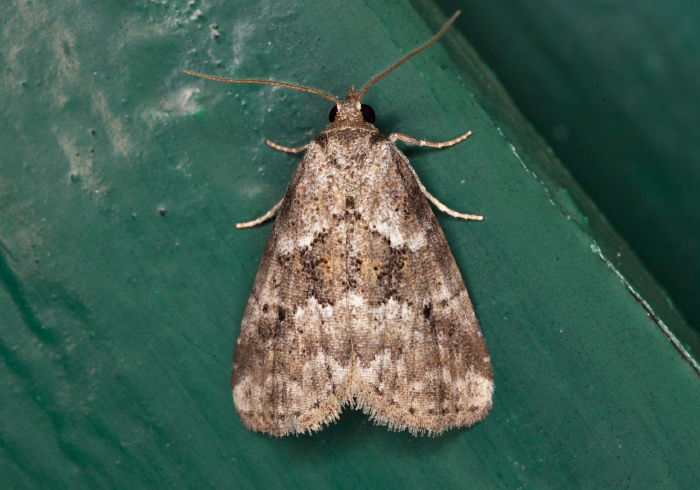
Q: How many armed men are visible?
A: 0